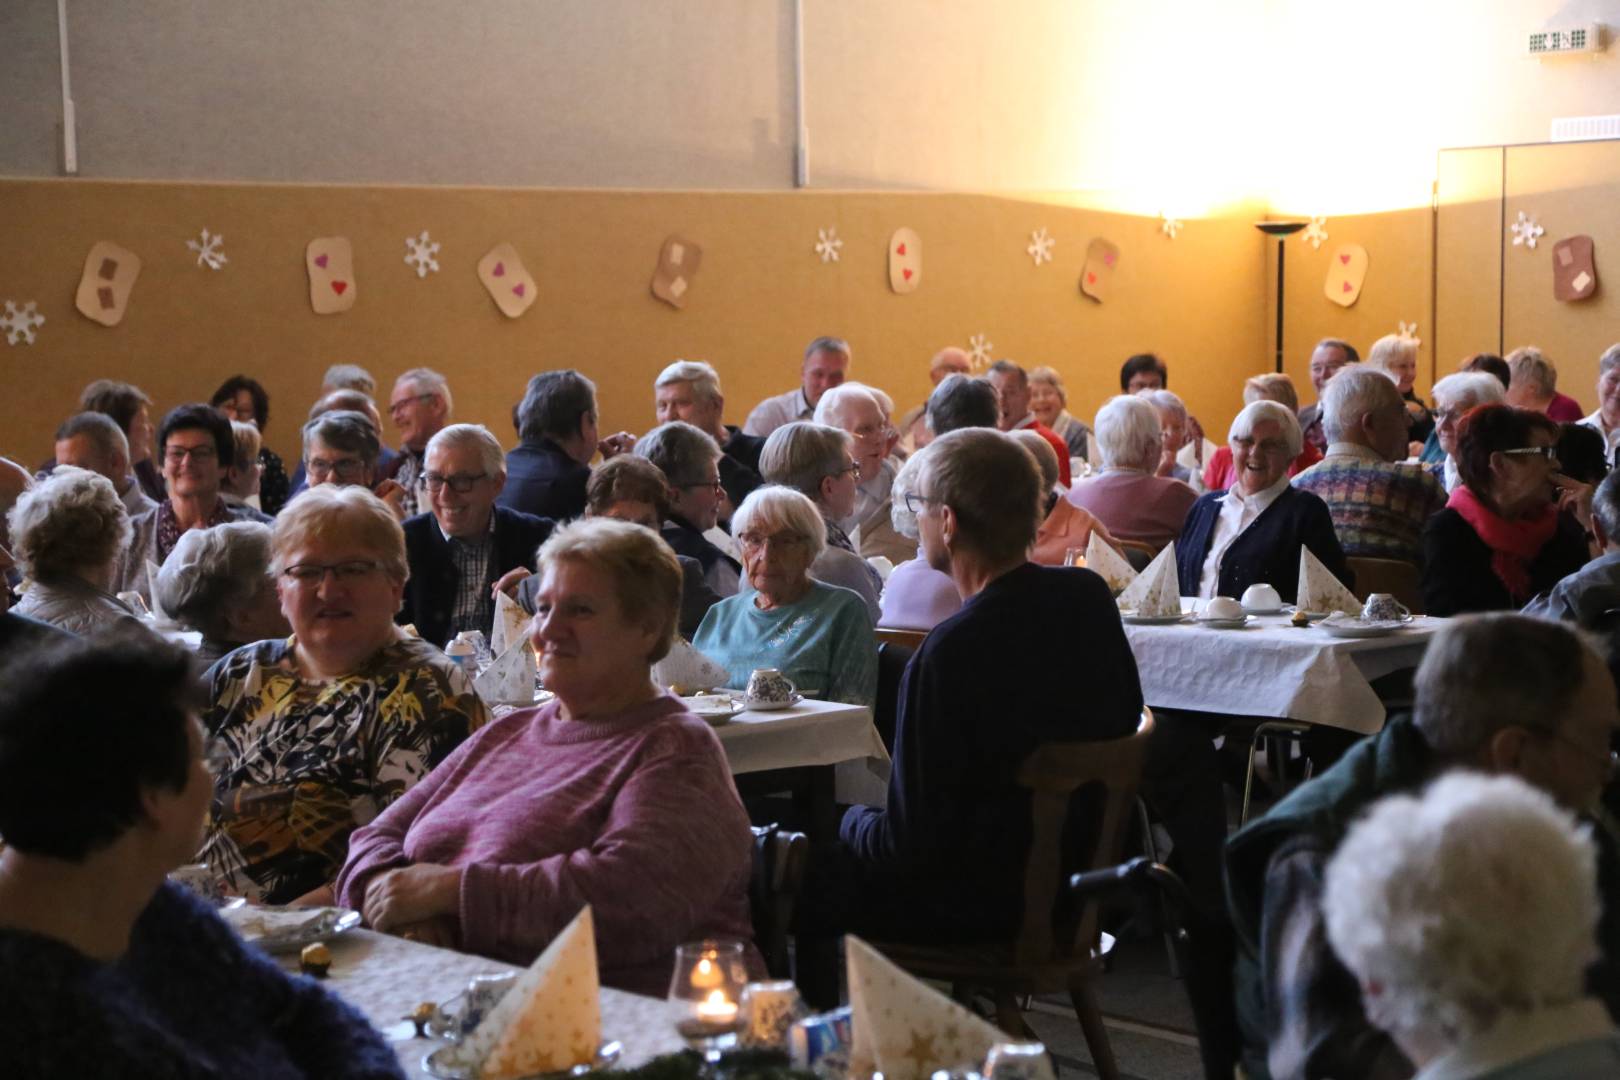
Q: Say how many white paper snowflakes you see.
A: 10